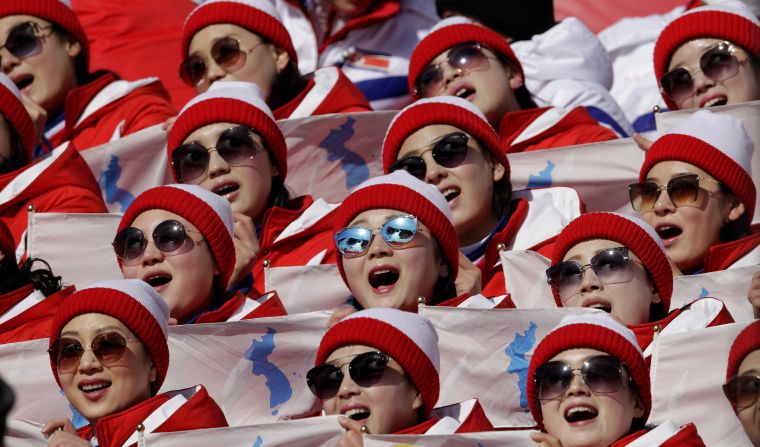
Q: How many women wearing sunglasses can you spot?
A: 14